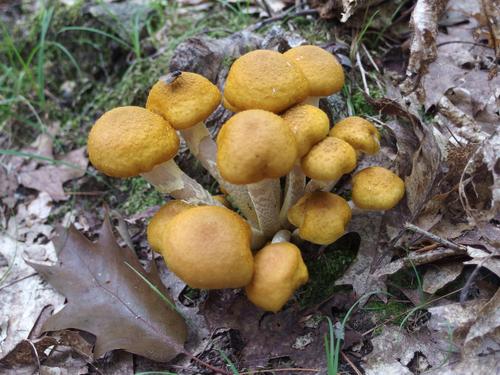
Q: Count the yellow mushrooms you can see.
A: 13